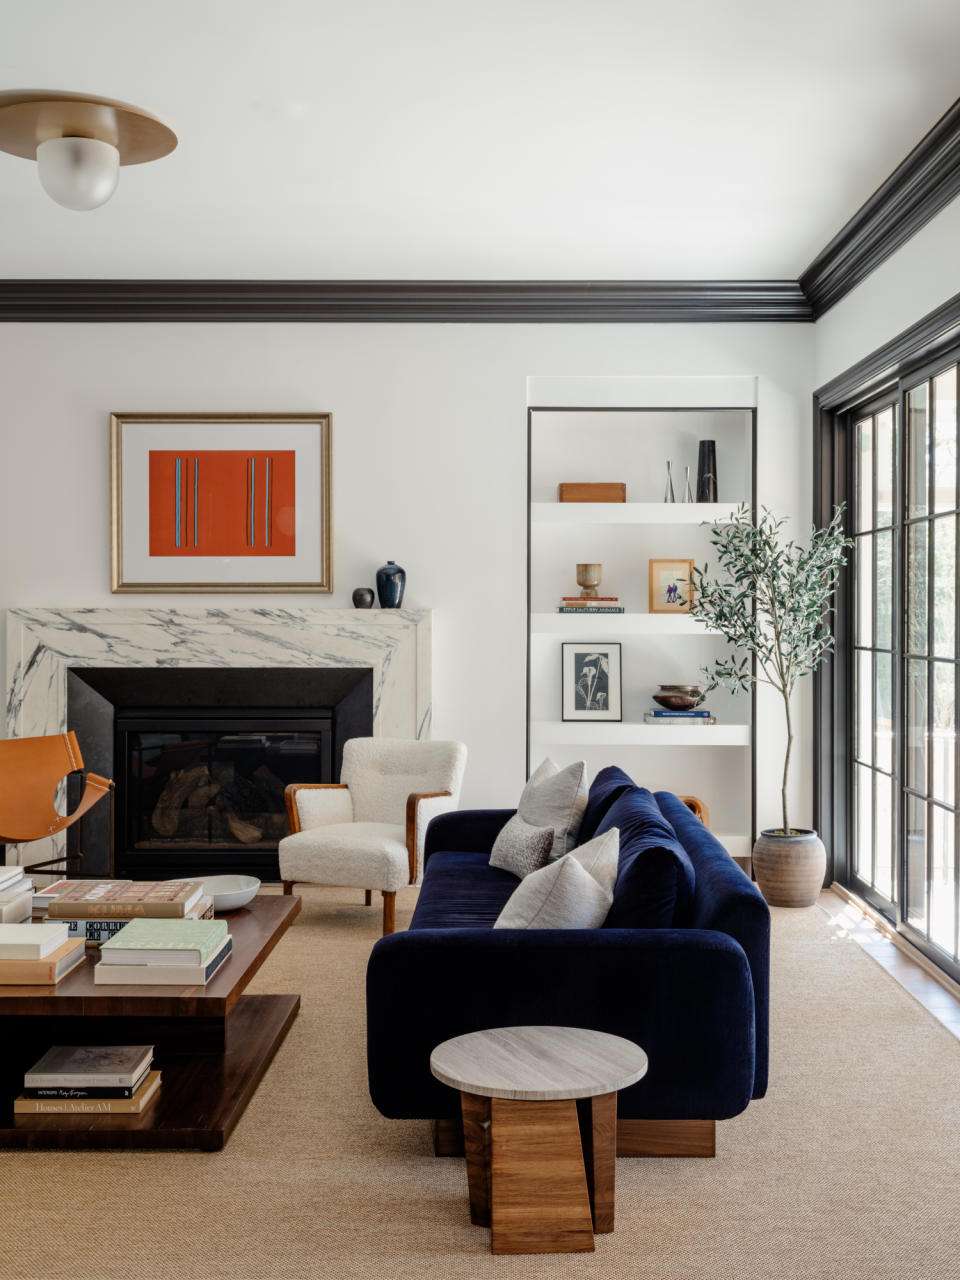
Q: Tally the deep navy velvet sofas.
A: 1